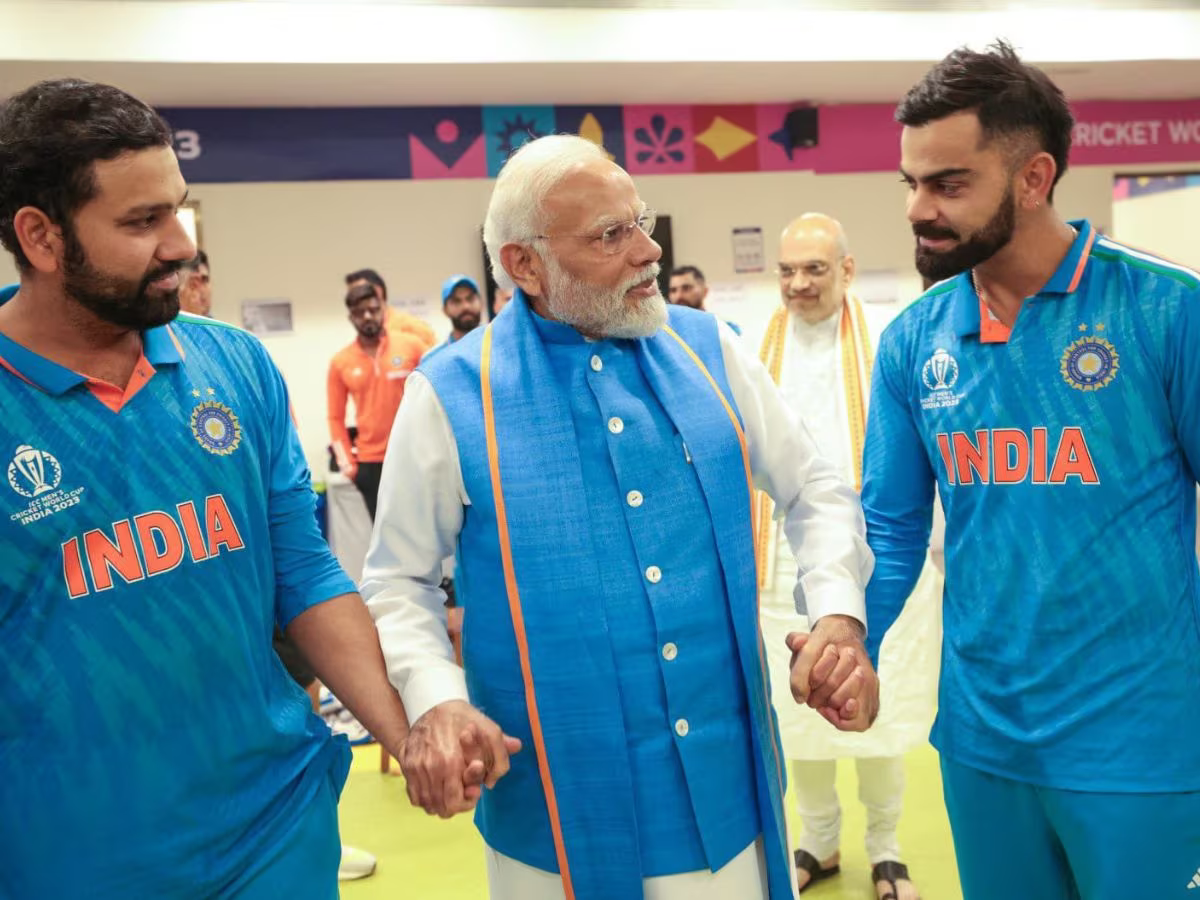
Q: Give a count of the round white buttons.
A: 6